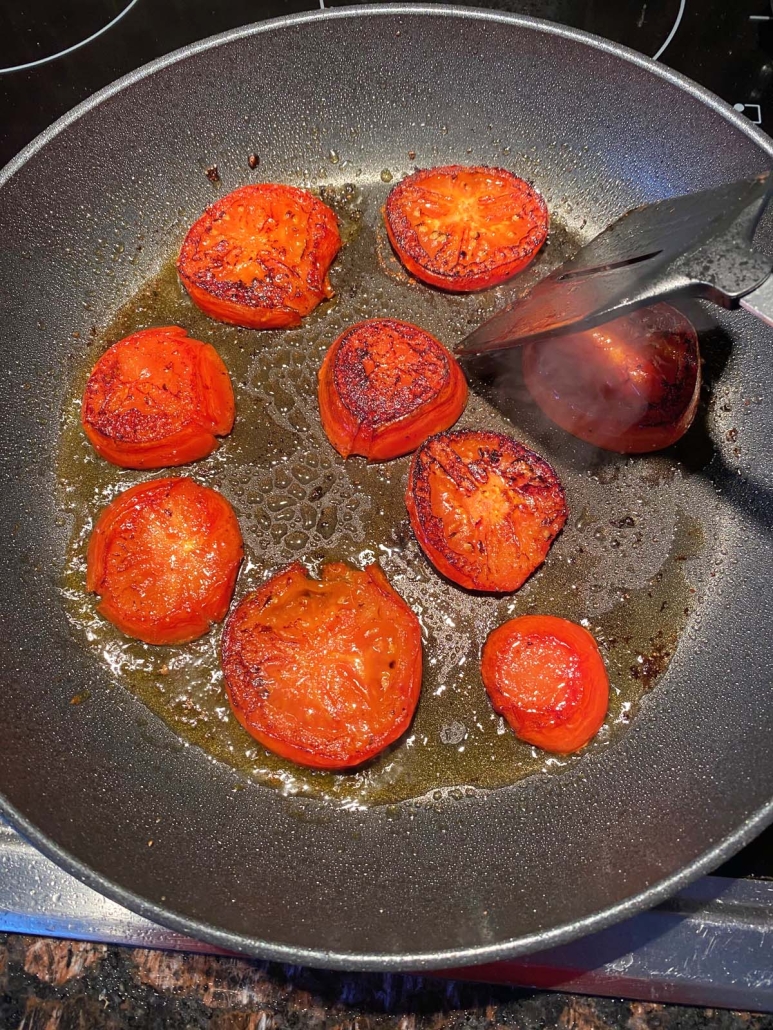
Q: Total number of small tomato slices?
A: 1